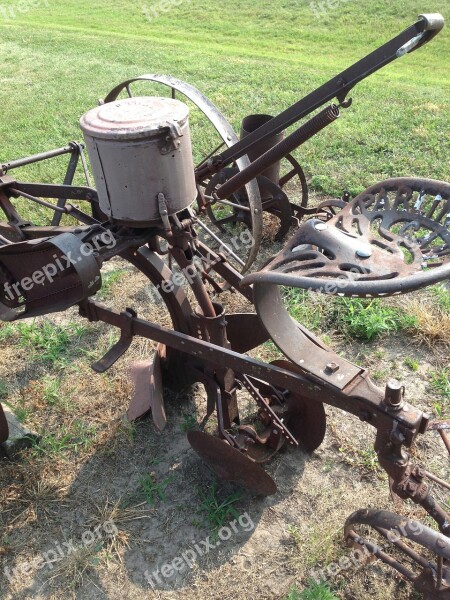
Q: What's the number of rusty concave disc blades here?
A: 2